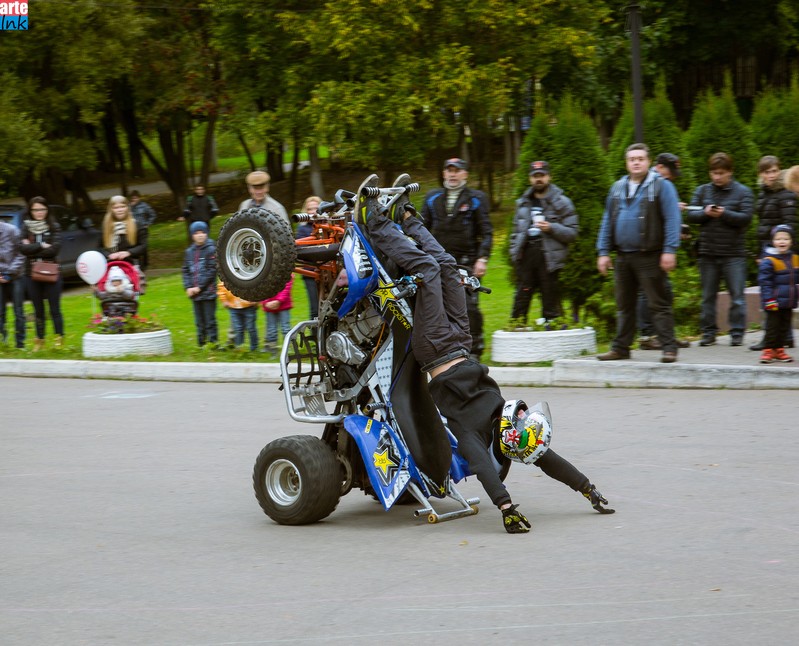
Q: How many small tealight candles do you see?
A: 0